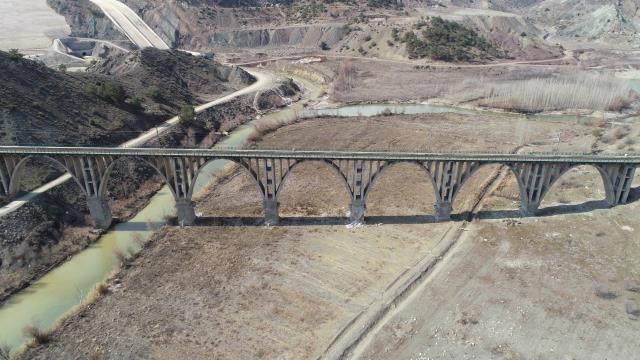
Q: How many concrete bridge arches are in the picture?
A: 7